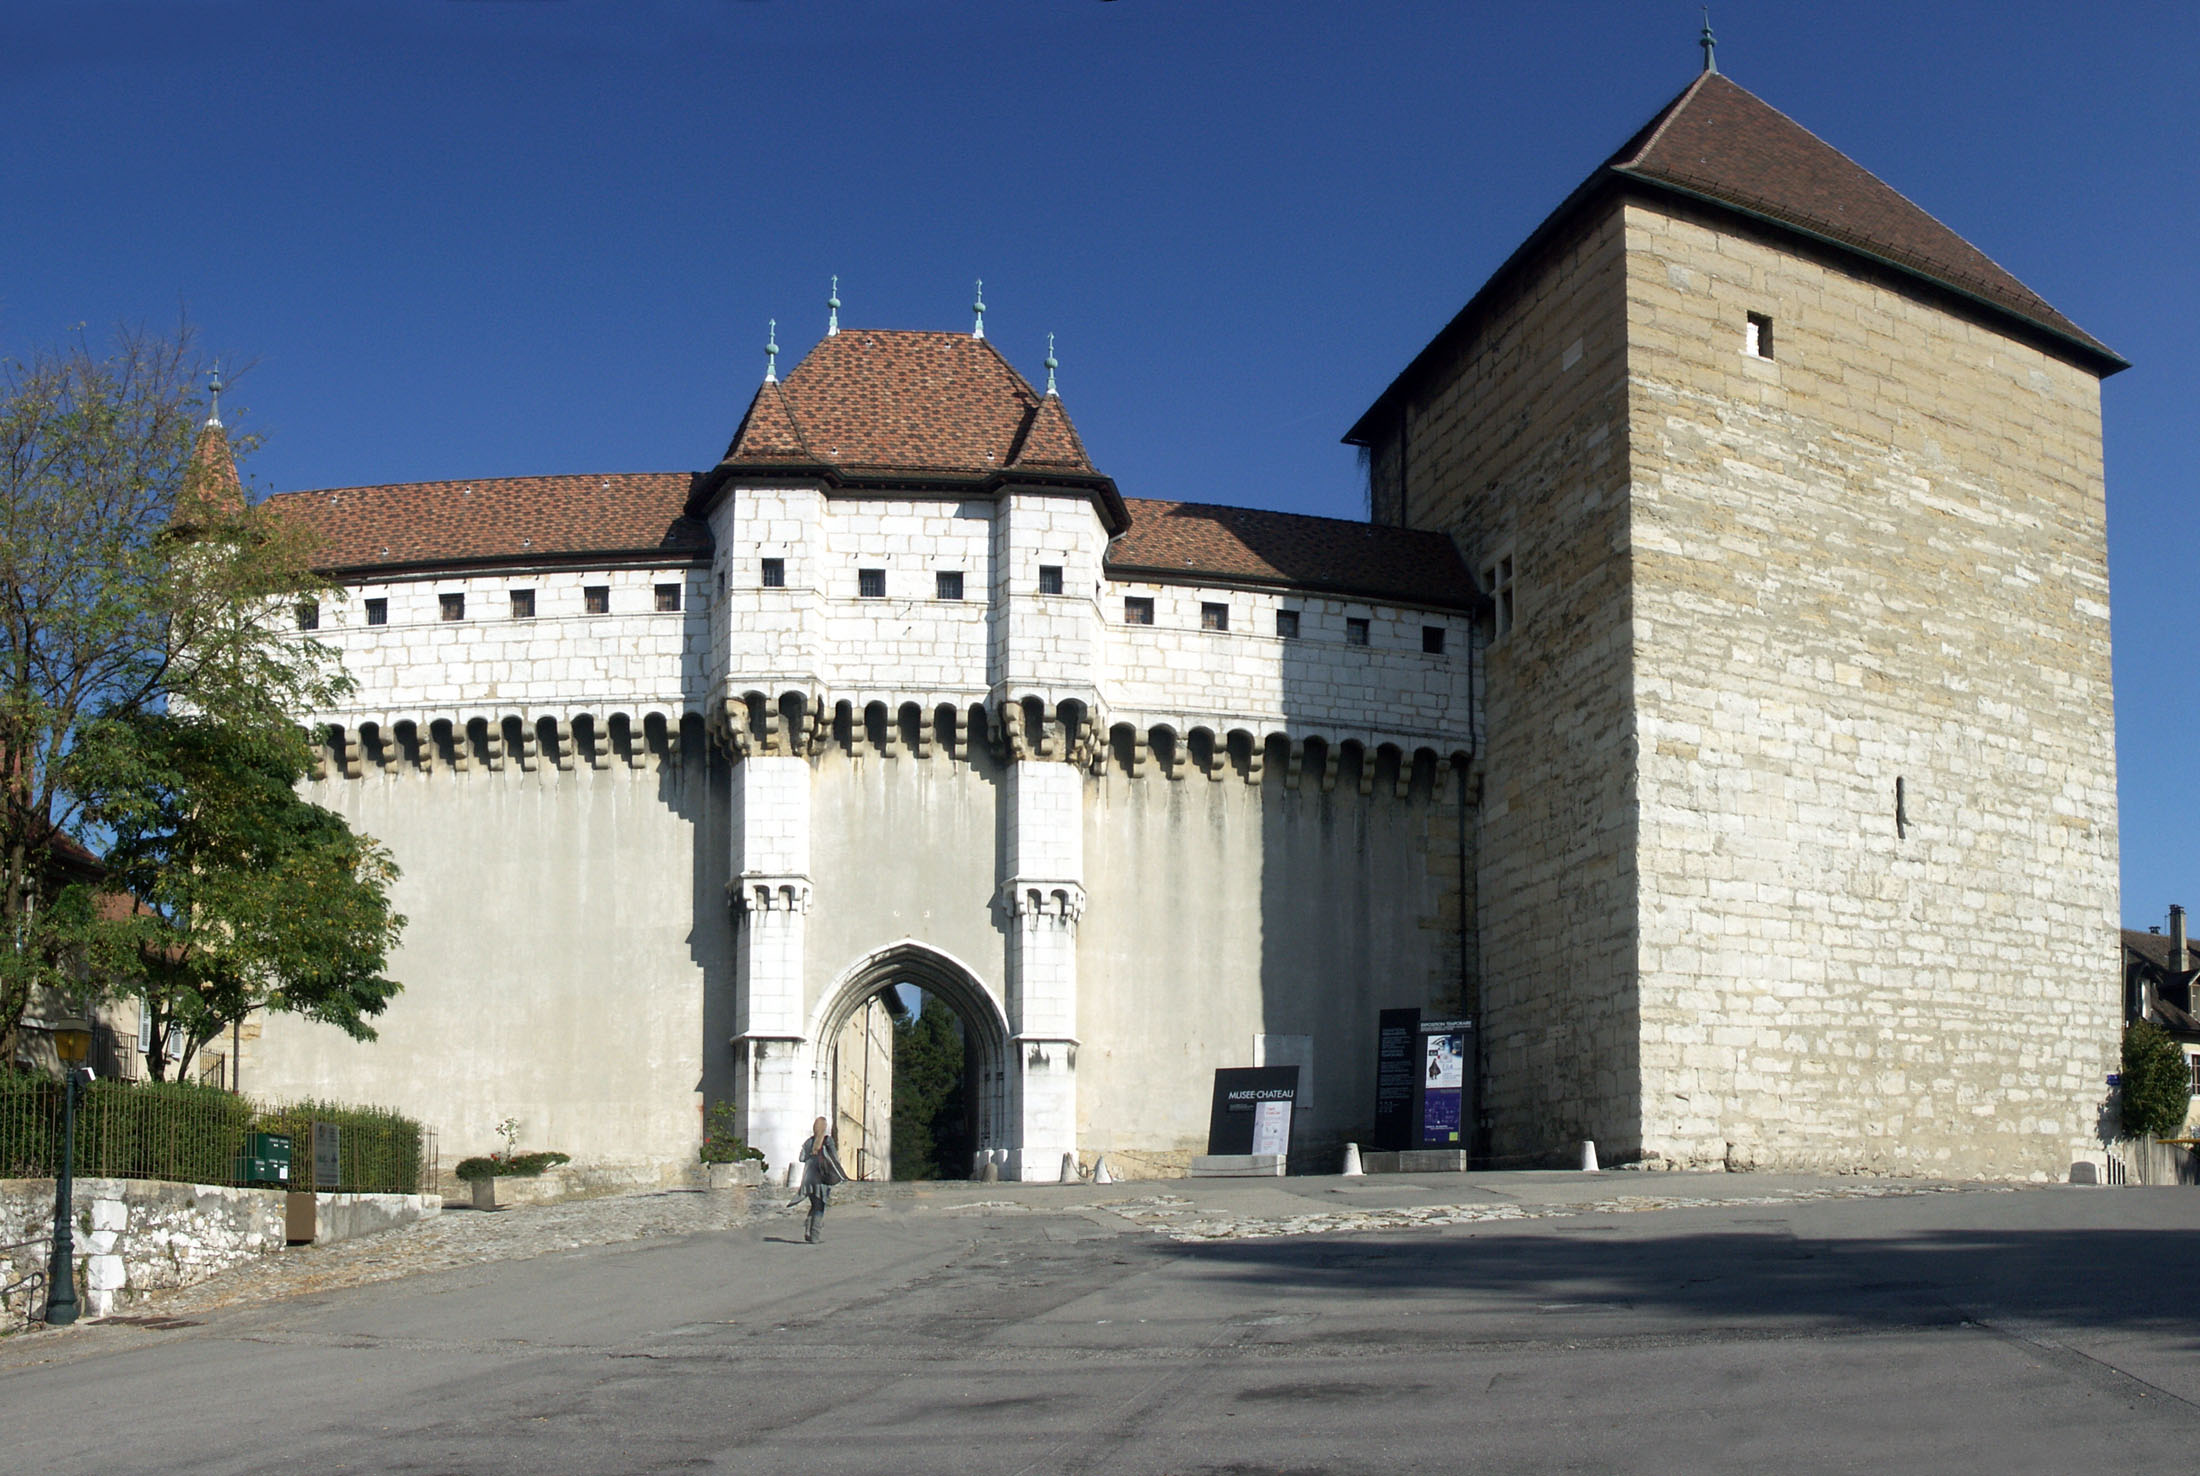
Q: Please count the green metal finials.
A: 6